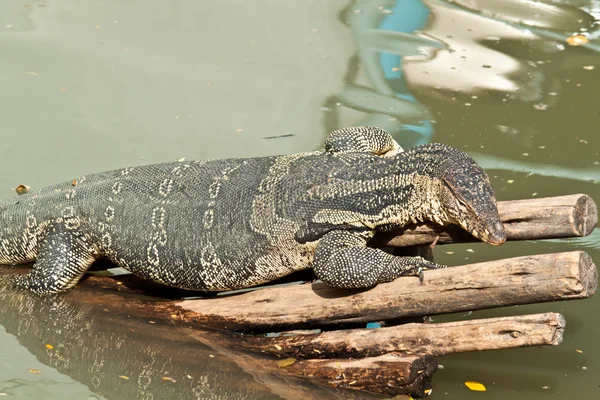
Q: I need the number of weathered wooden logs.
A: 4